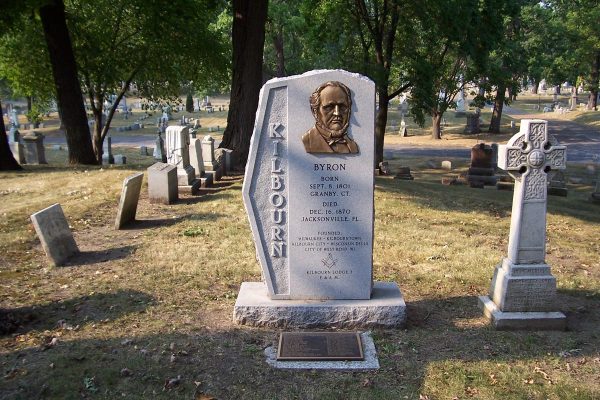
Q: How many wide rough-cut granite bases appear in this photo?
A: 1